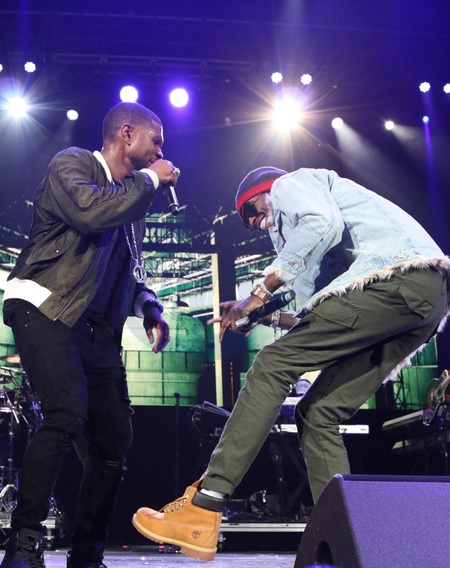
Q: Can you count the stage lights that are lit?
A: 14